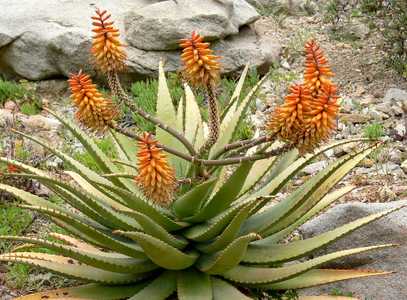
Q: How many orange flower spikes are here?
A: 7